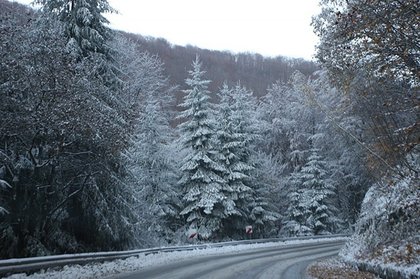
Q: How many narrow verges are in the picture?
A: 2